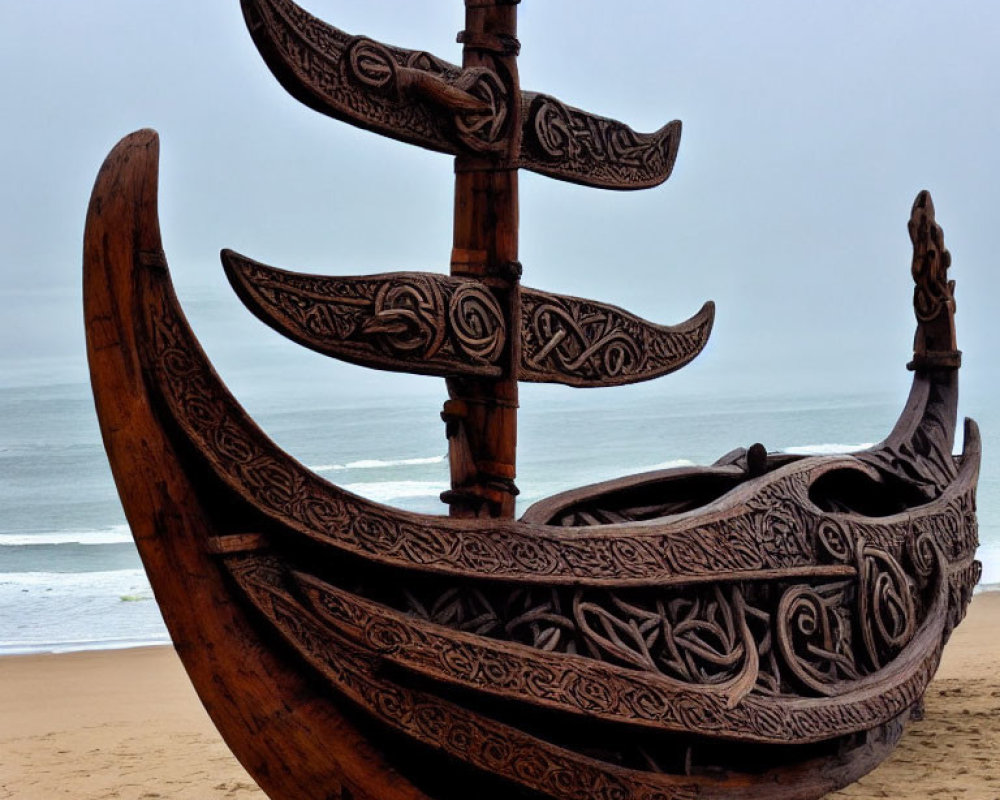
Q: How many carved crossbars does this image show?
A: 2